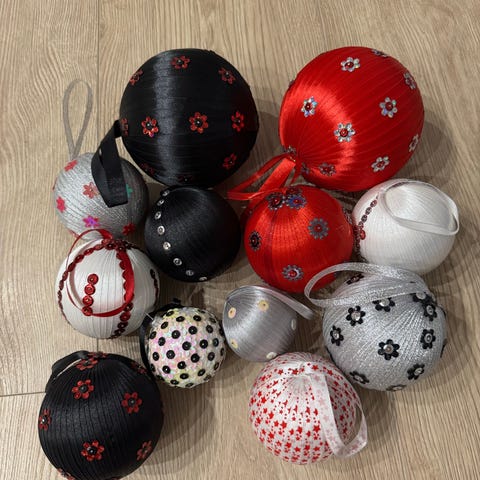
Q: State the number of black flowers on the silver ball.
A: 11